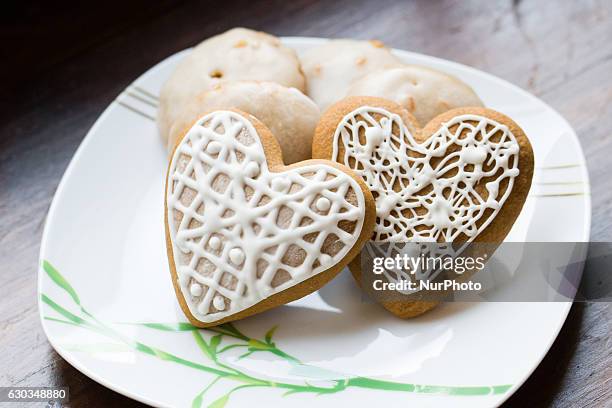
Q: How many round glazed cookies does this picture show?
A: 4